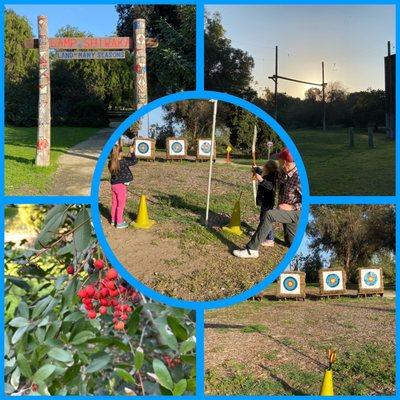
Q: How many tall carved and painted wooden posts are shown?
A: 2